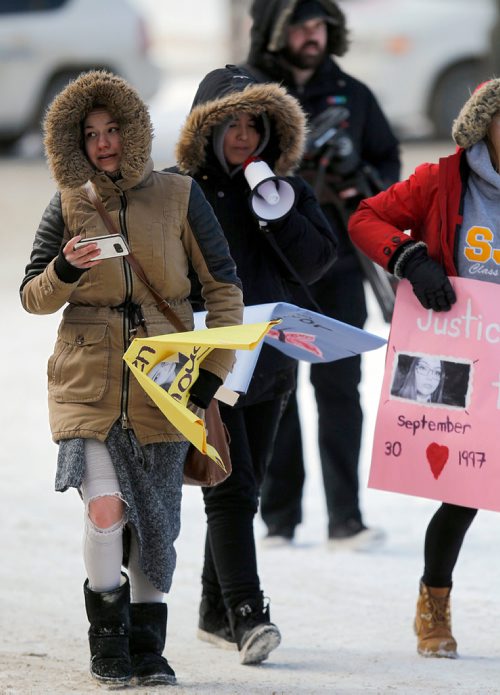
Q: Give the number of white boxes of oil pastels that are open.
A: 0